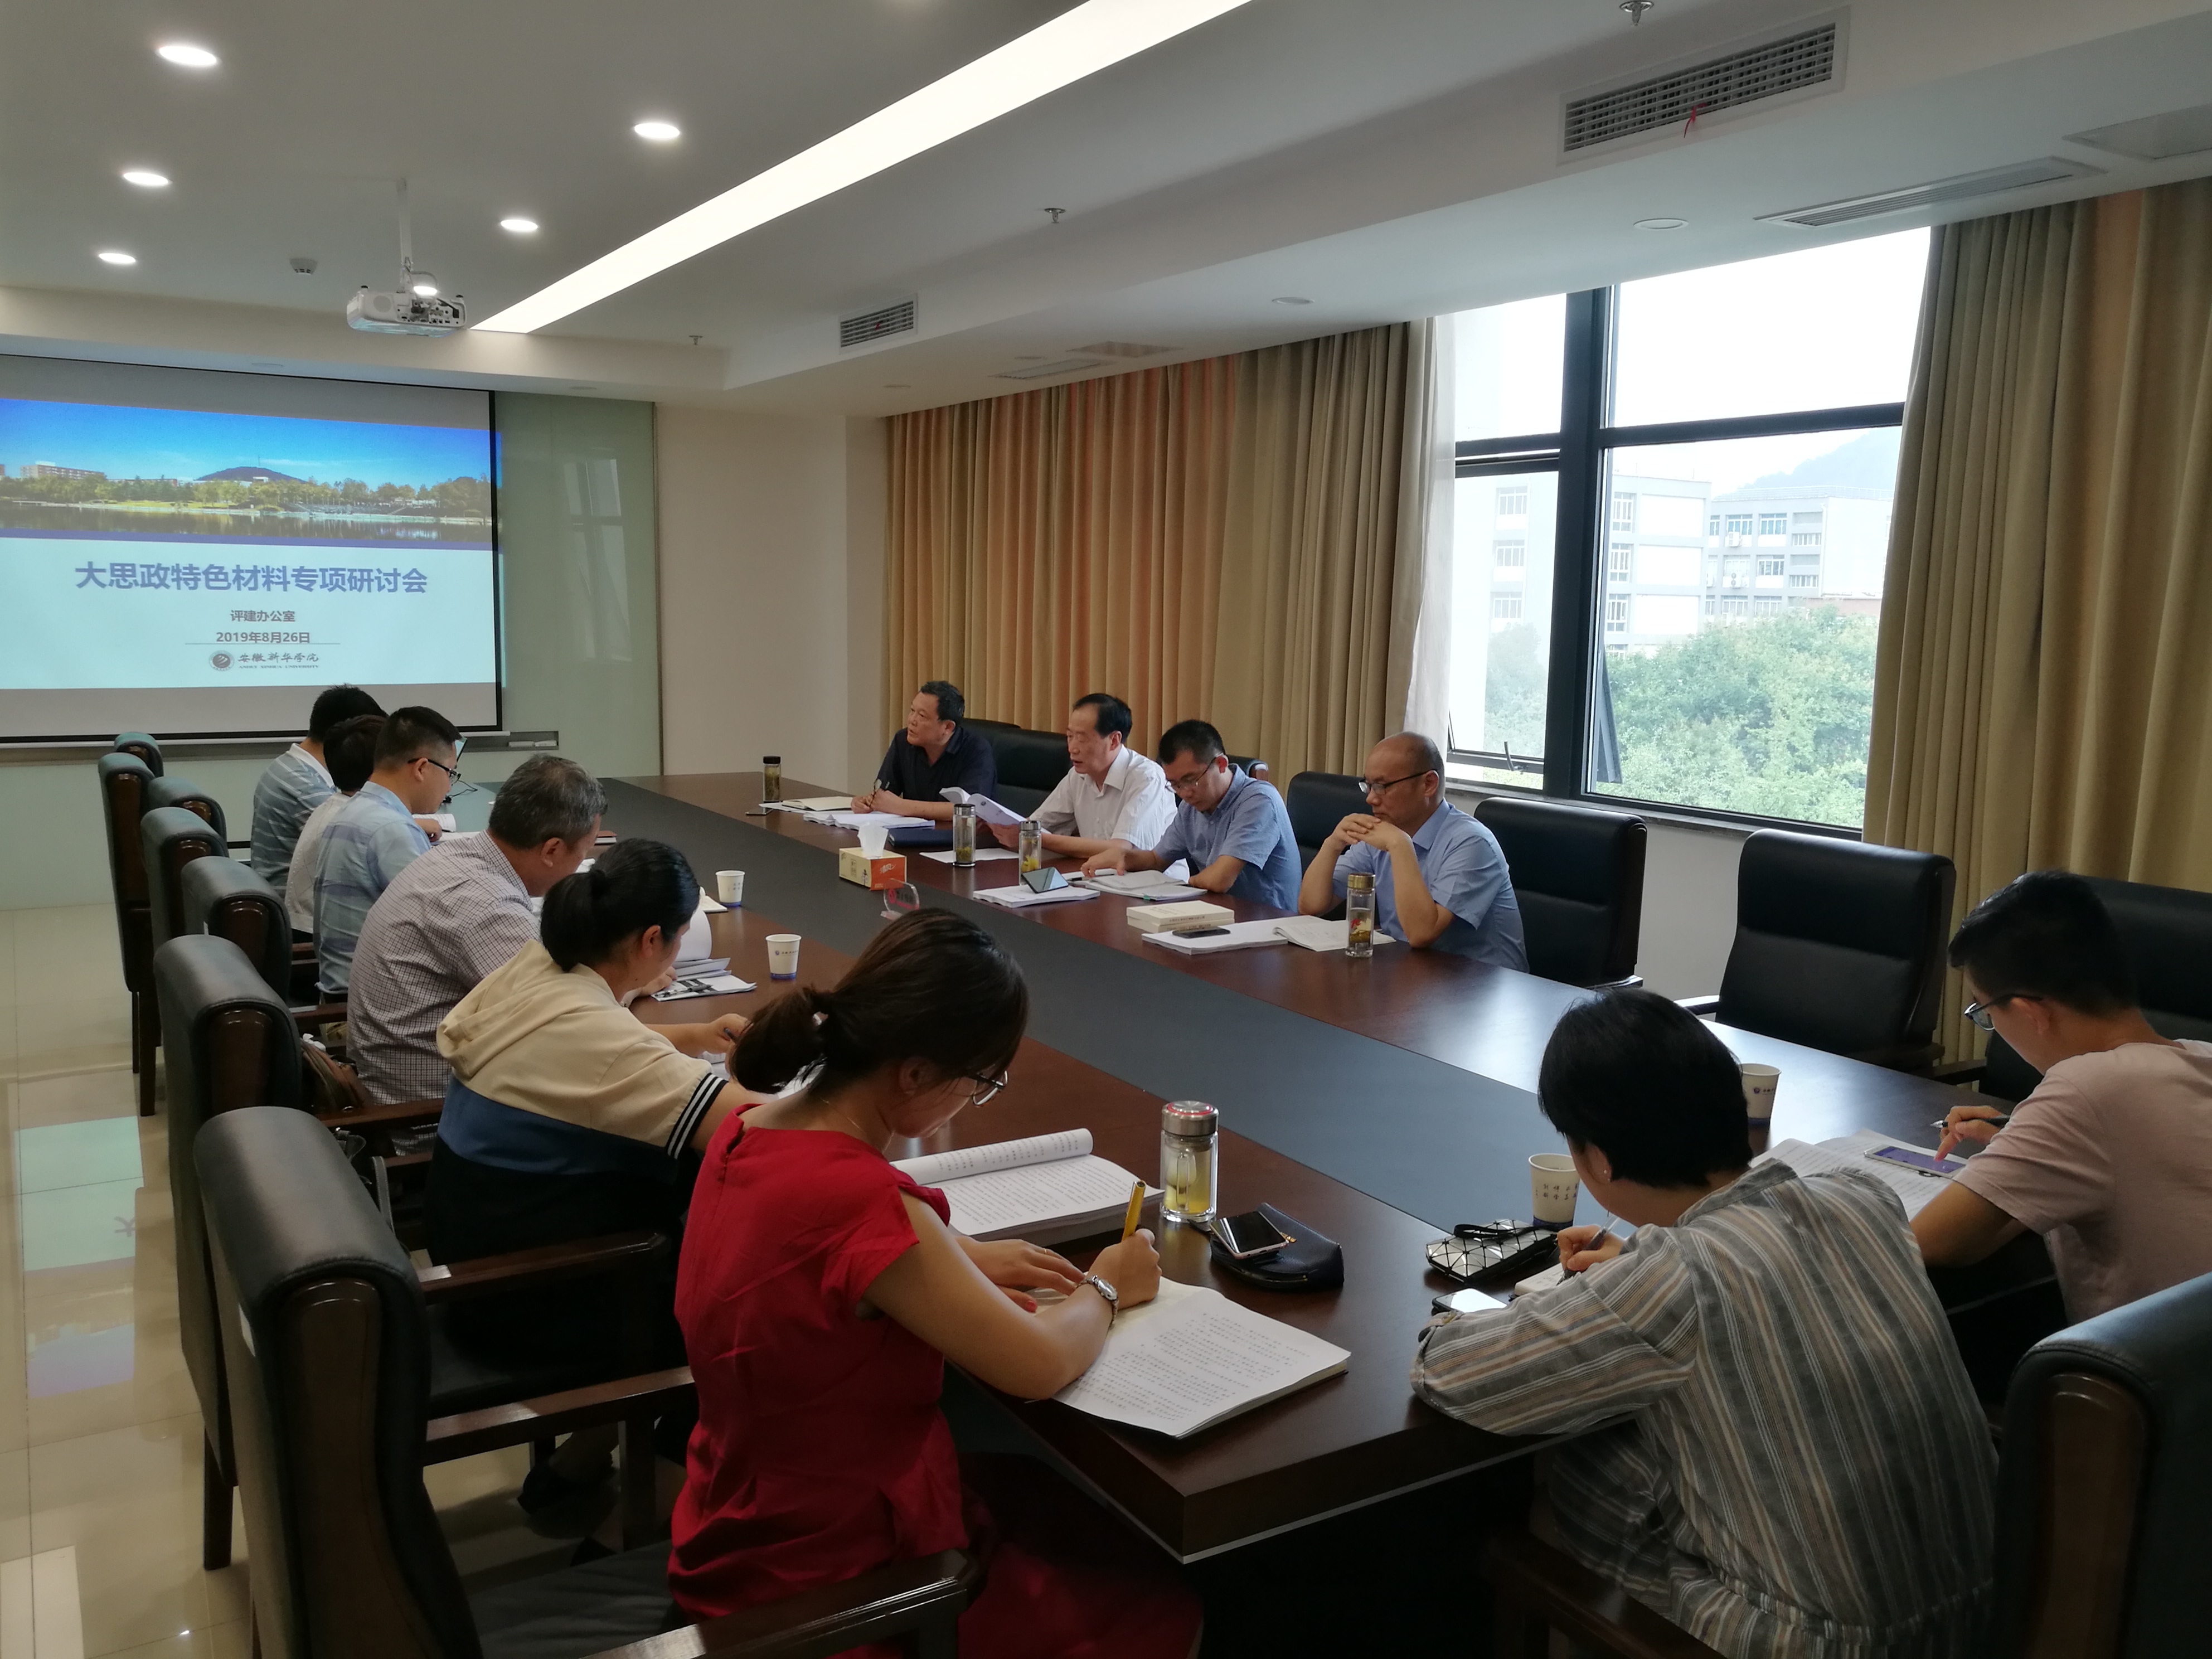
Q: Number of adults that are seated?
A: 12